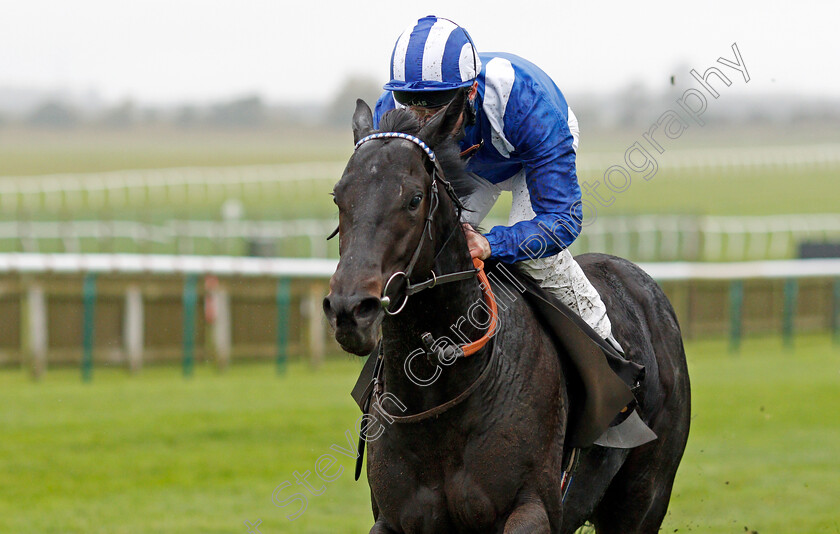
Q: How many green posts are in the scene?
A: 6